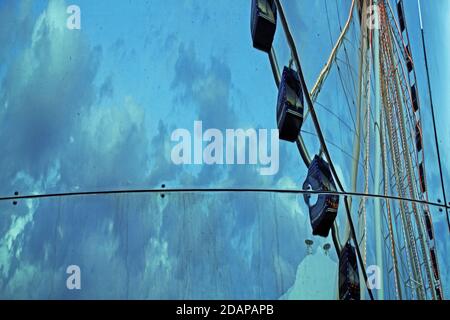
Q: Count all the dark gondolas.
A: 4